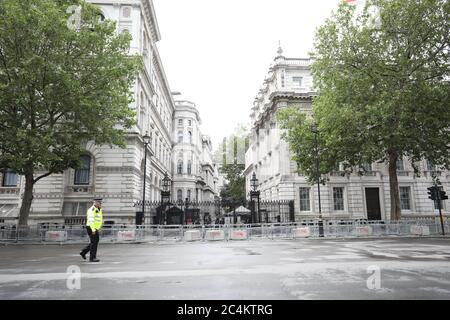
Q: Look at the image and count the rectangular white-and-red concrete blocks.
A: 8